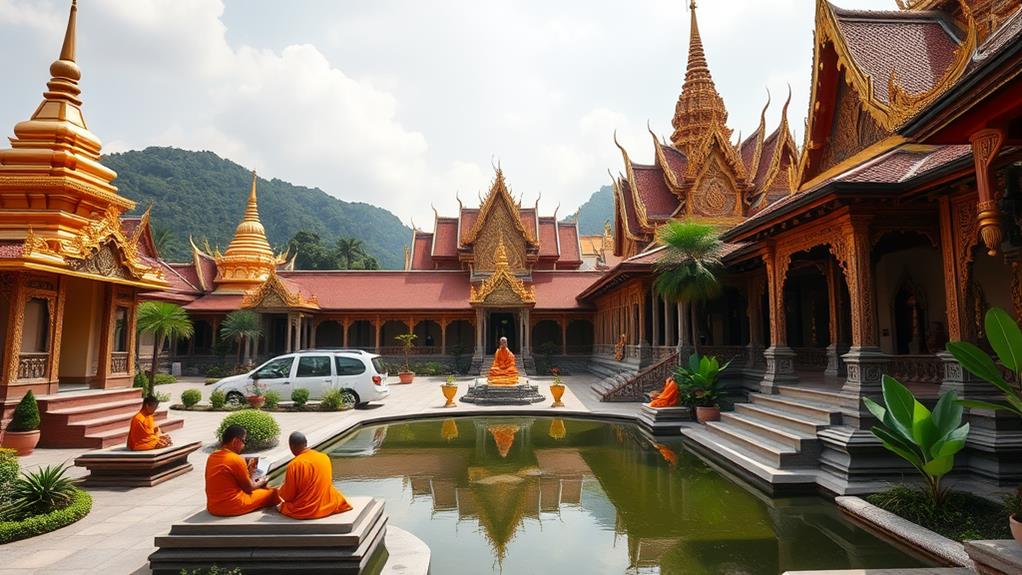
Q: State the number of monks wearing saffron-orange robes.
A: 5